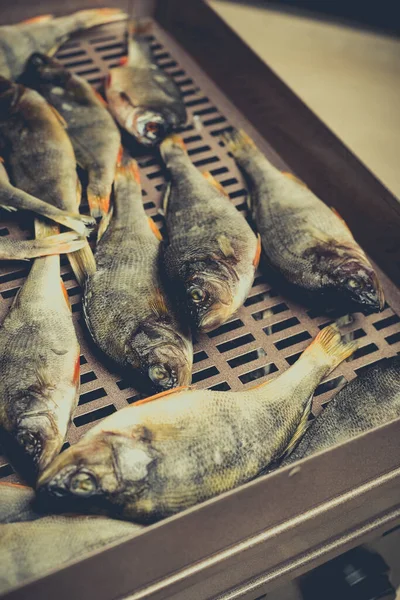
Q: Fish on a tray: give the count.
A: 14